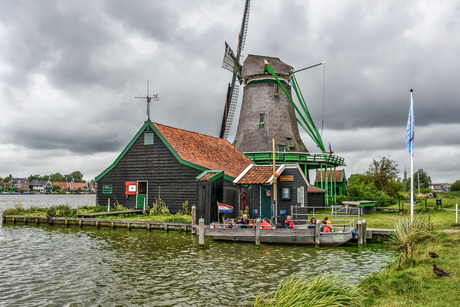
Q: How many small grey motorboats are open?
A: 1